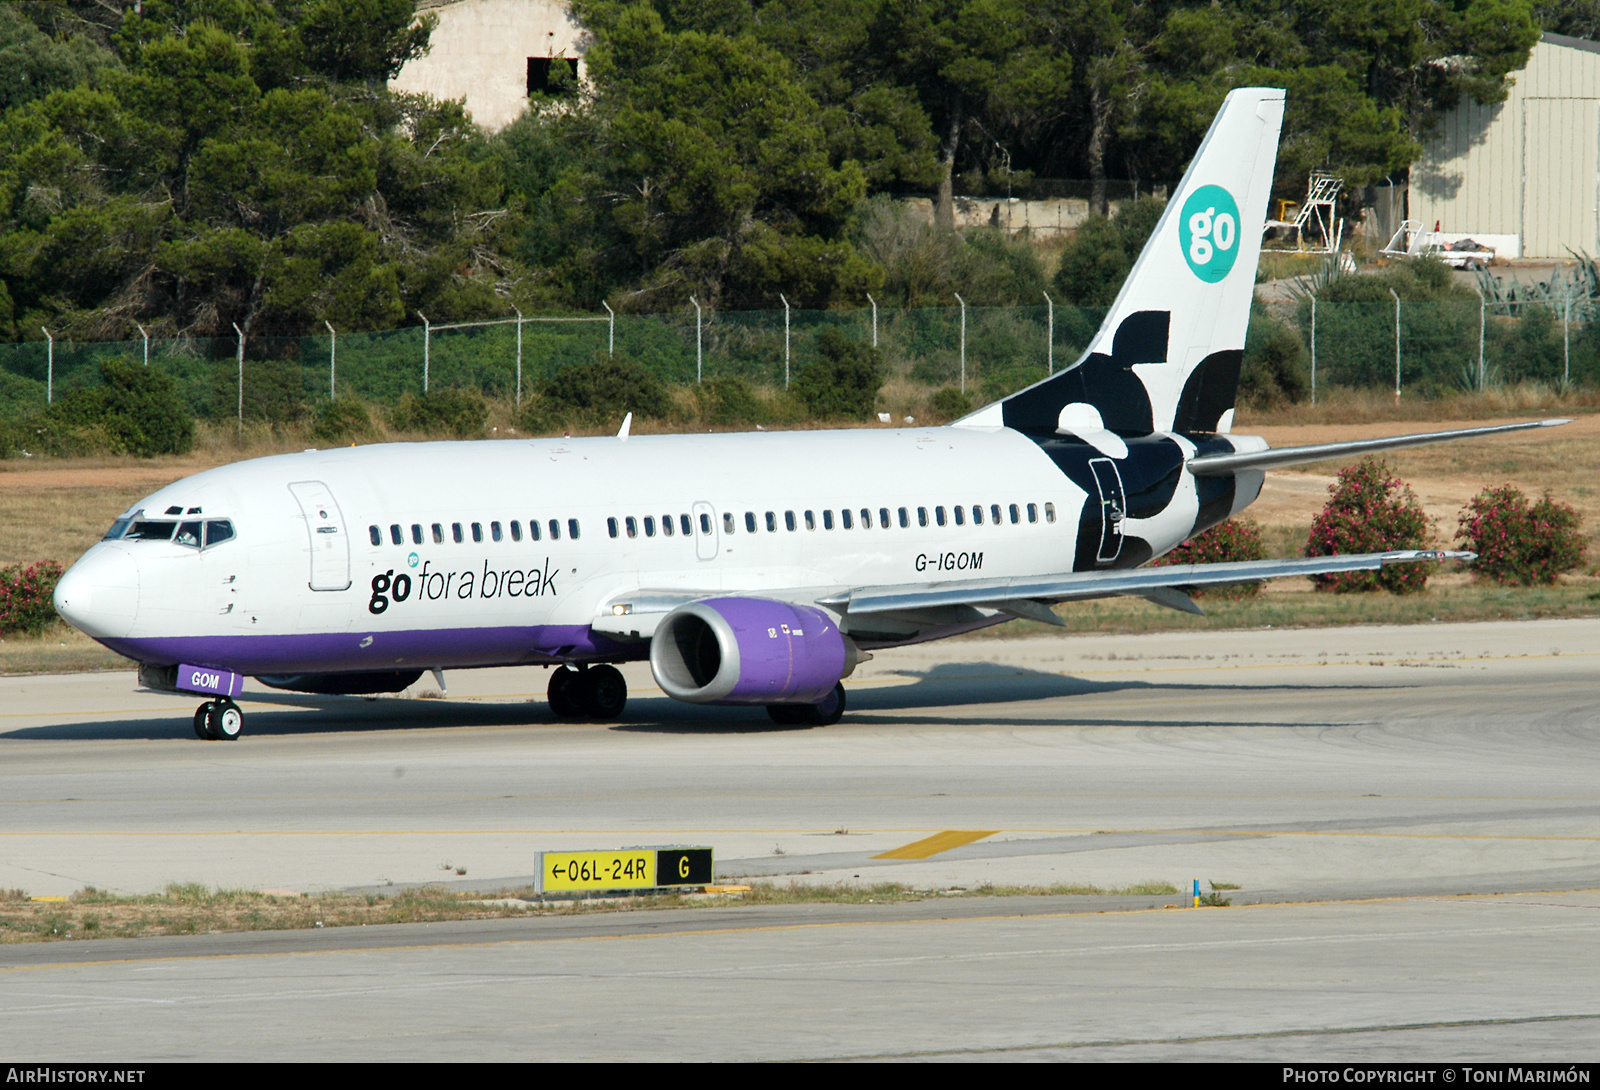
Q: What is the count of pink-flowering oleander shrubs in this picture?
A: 4